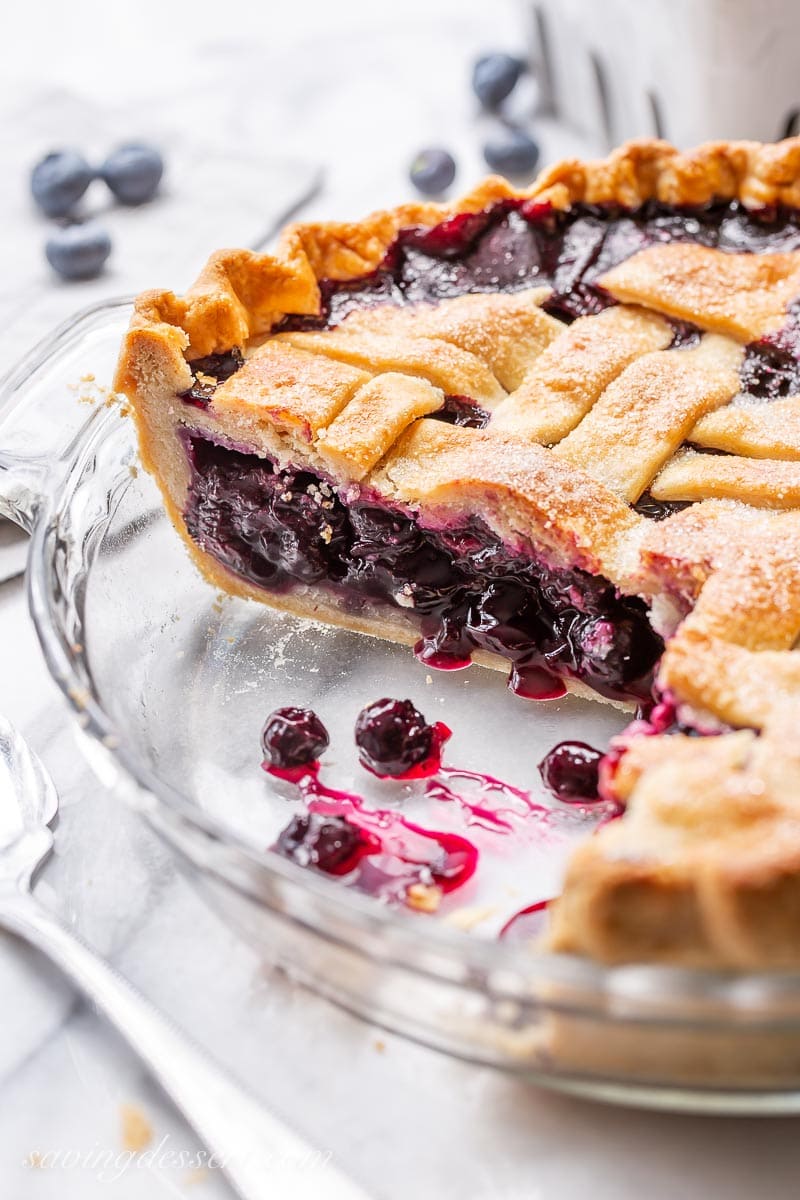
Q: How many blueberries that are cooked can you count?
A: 4